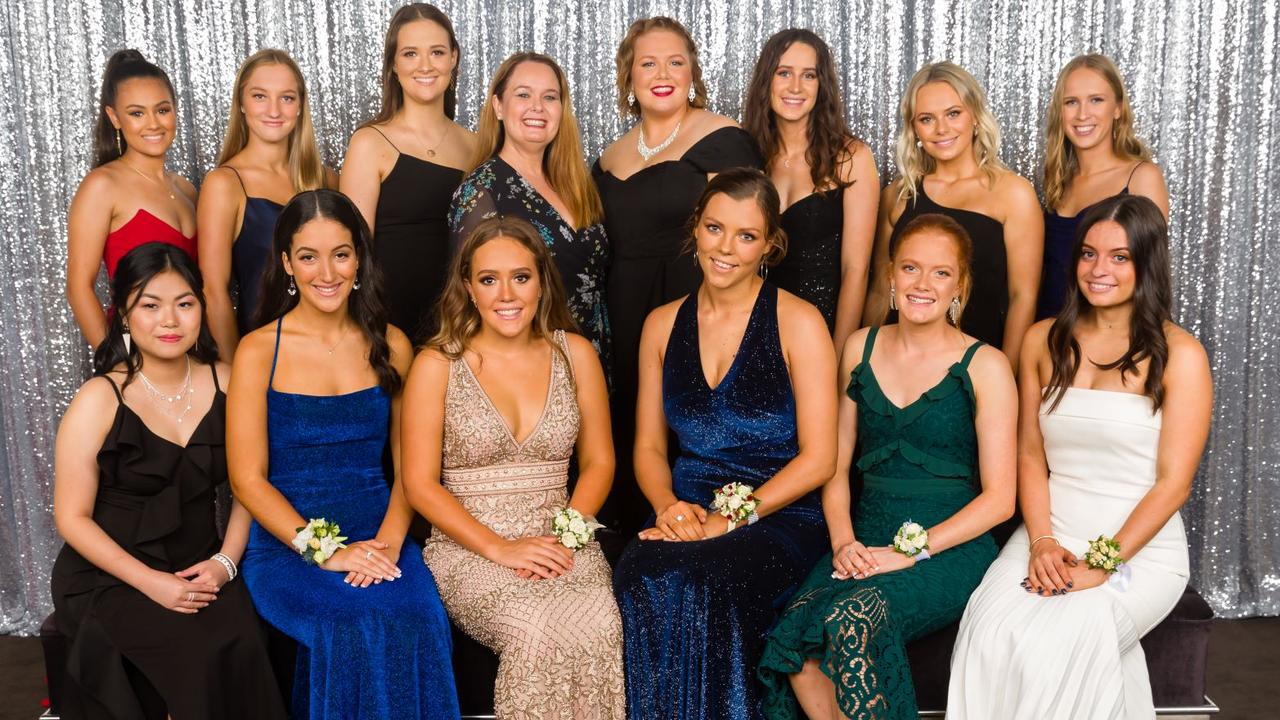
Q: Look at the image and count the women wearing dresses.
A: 14